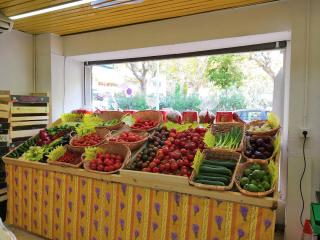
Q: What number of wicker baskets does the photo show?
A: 11